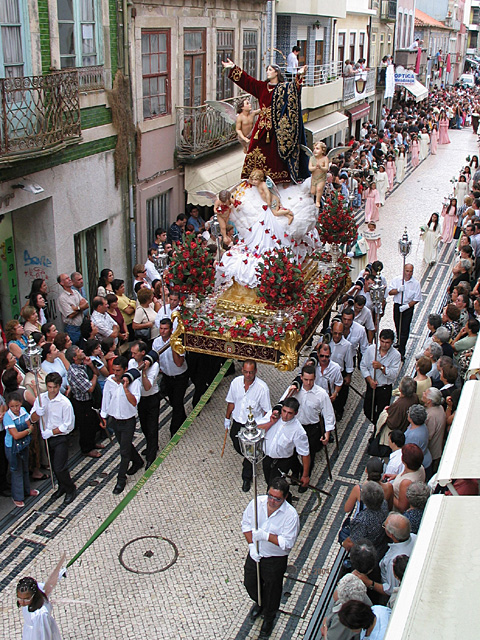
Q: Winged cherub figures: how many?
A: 4